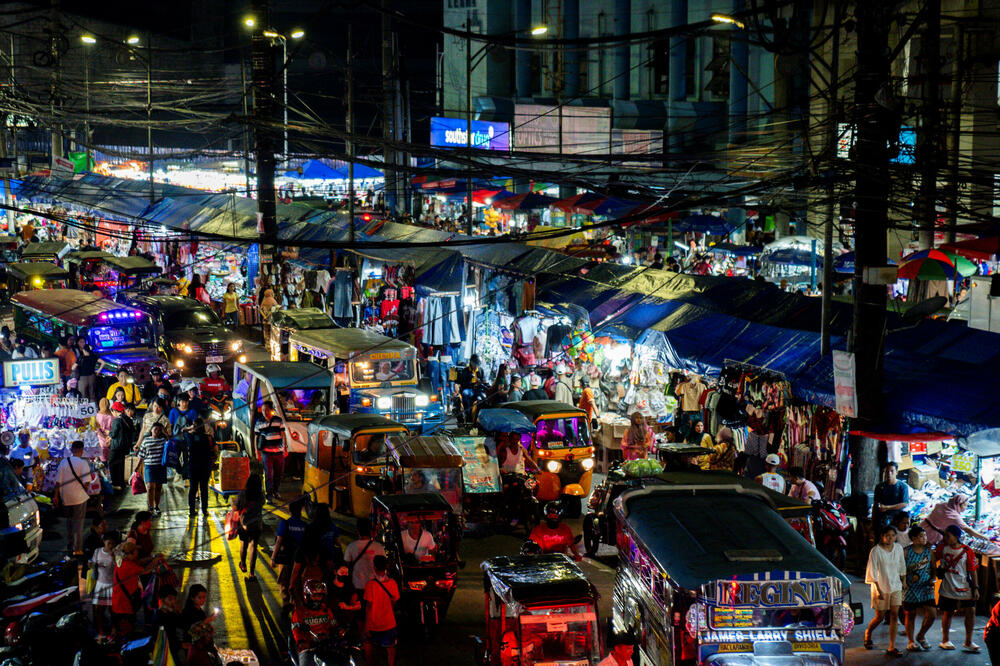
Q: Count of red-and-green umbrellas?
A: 1